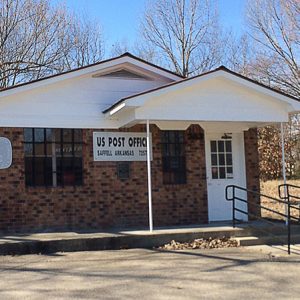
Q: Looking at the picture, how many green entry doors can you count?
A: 0